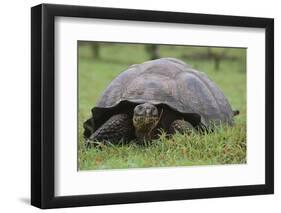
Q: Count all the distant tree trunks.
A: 3